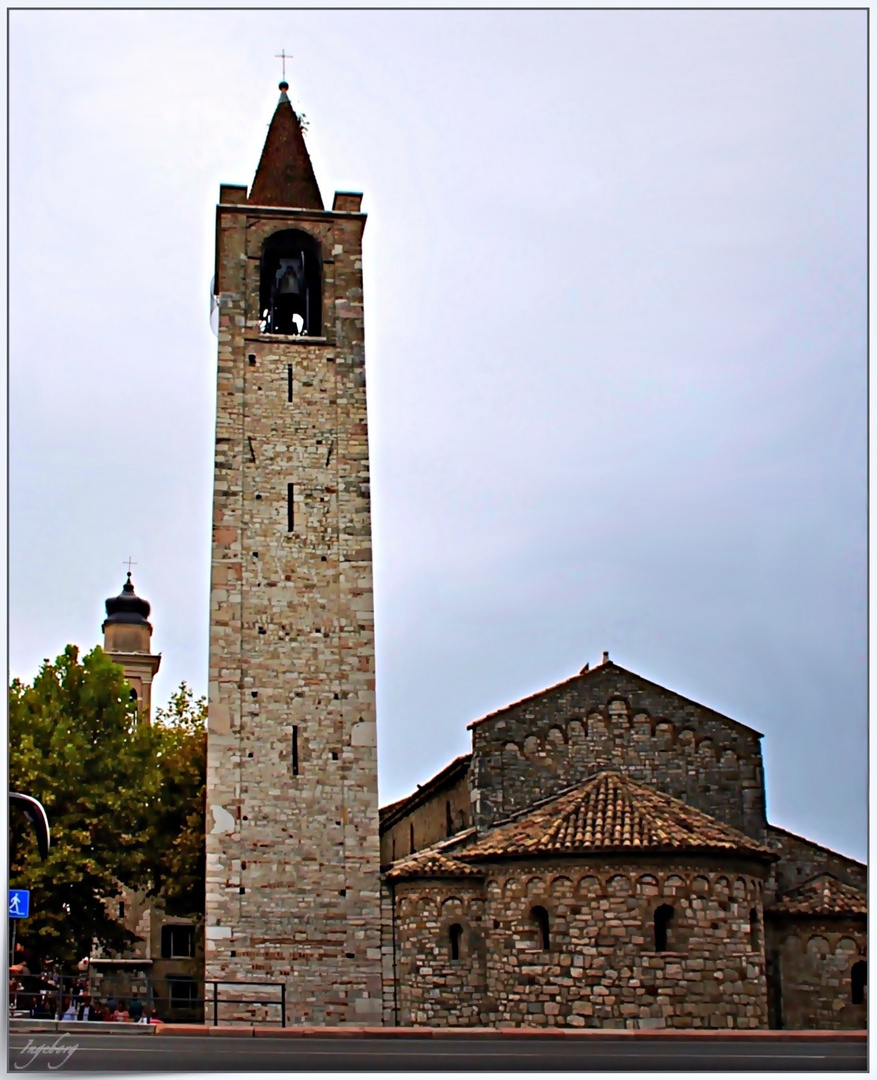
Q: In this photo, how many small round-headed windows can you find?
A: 5